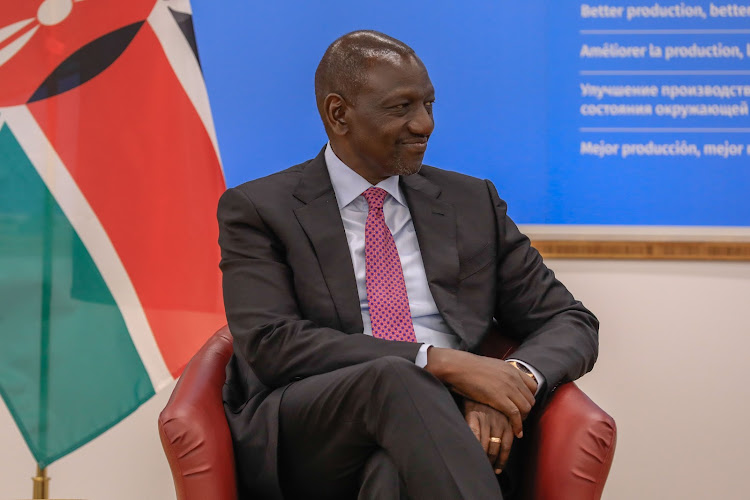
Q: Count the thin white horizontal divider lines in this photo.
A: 3